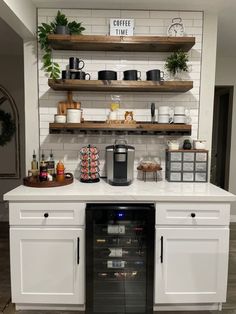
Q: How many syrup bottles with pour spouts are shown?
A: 3